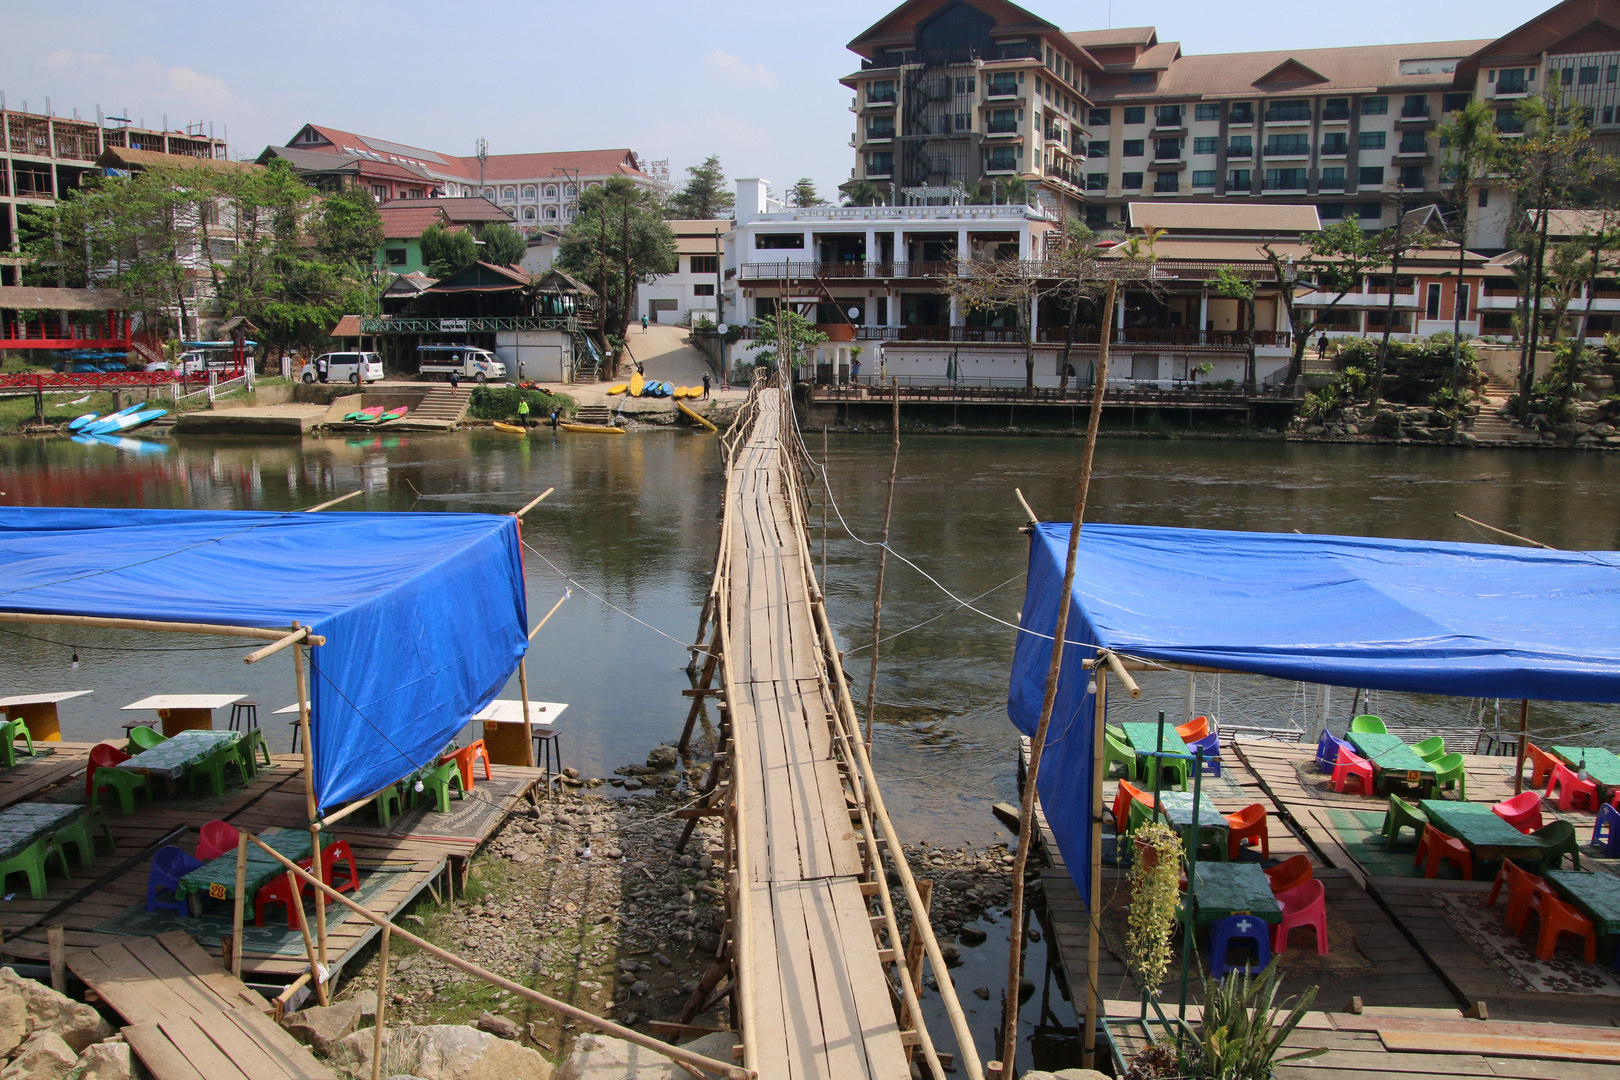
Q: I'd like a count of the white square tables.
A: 4